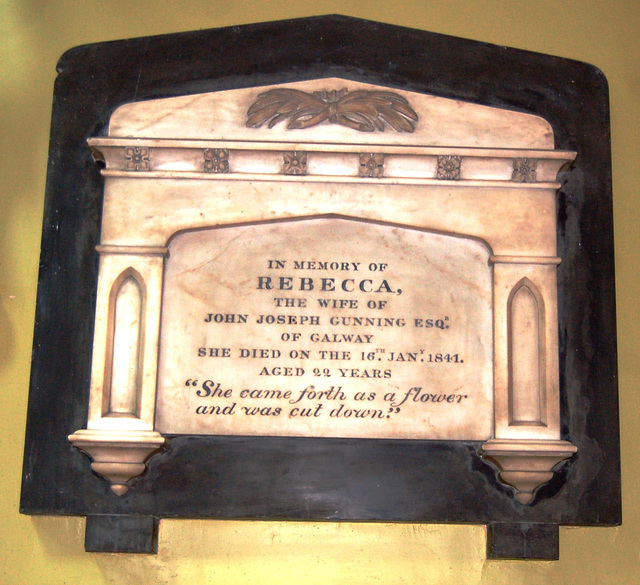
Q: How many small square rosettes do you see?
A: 6